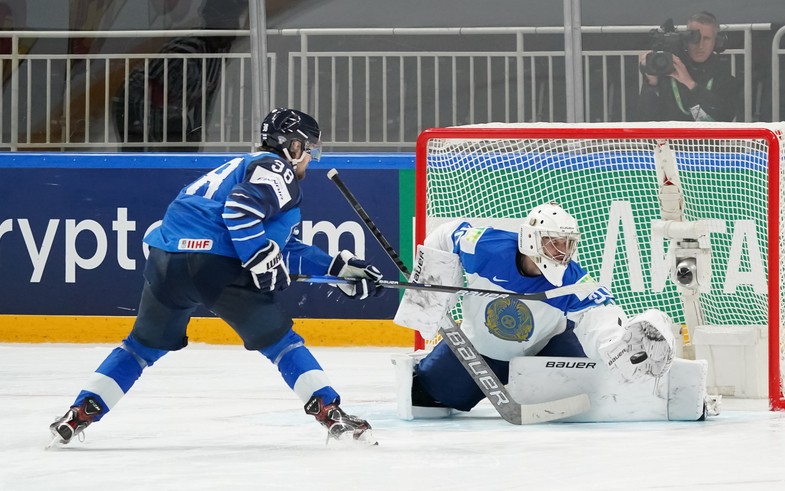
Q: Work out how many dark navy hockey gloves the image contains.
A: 2